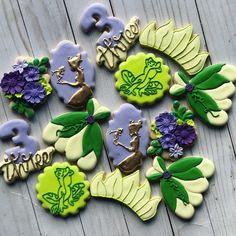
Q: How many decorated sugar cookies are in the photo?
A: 13